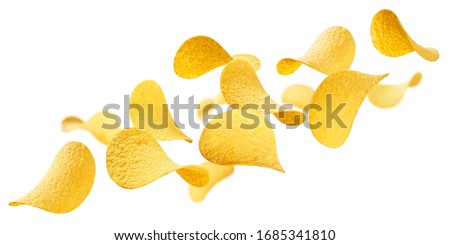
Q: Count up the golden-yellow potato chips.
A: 14